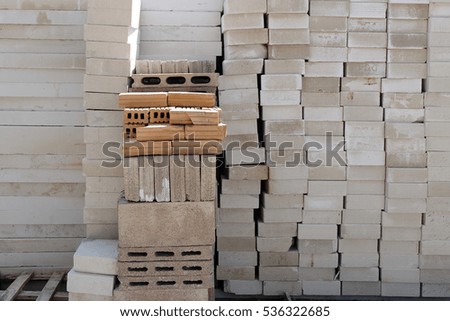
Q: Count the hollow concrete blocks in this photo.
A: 4